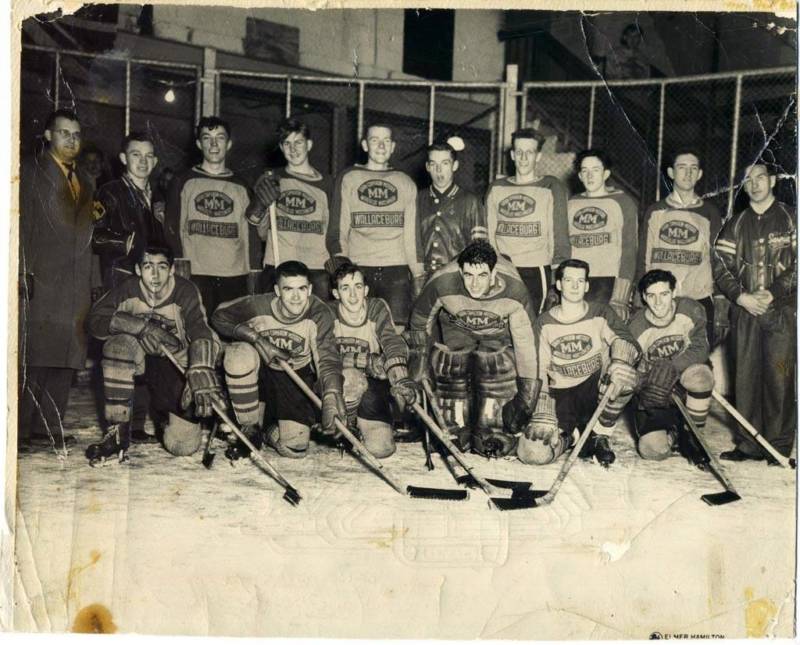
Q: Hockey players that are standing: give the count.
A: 6